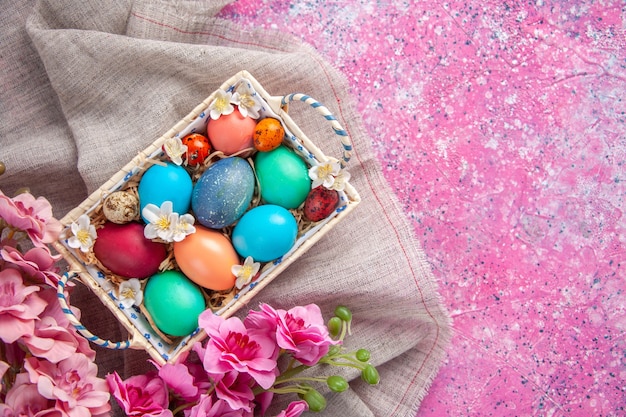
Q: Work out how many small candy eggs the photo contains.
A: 4